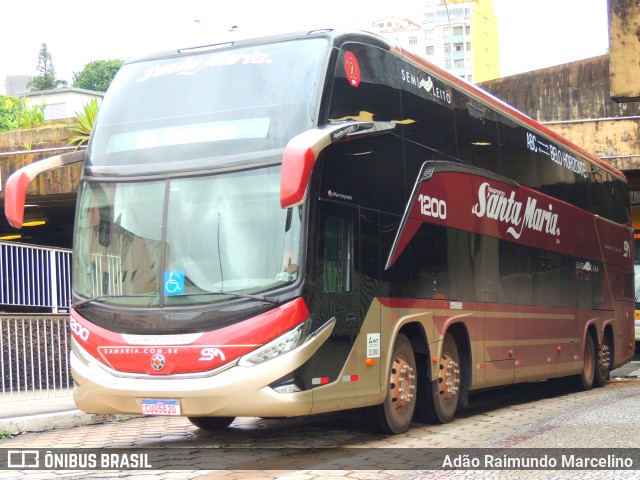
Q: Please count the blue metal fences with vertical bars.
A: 1